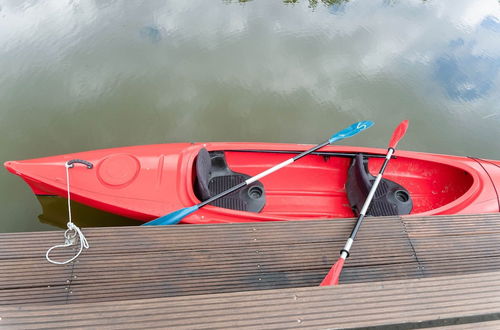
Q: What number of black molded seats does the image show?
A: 2